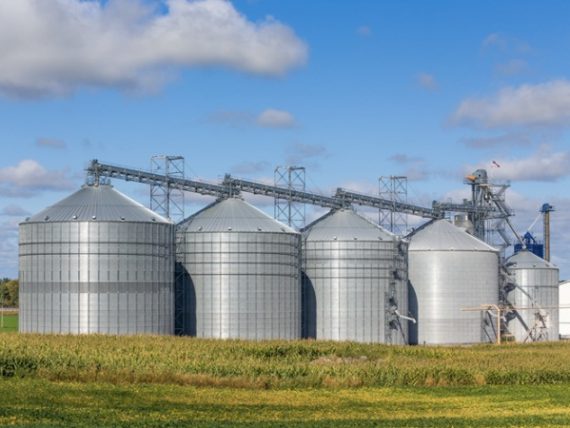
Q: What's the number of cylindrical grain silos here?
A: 5